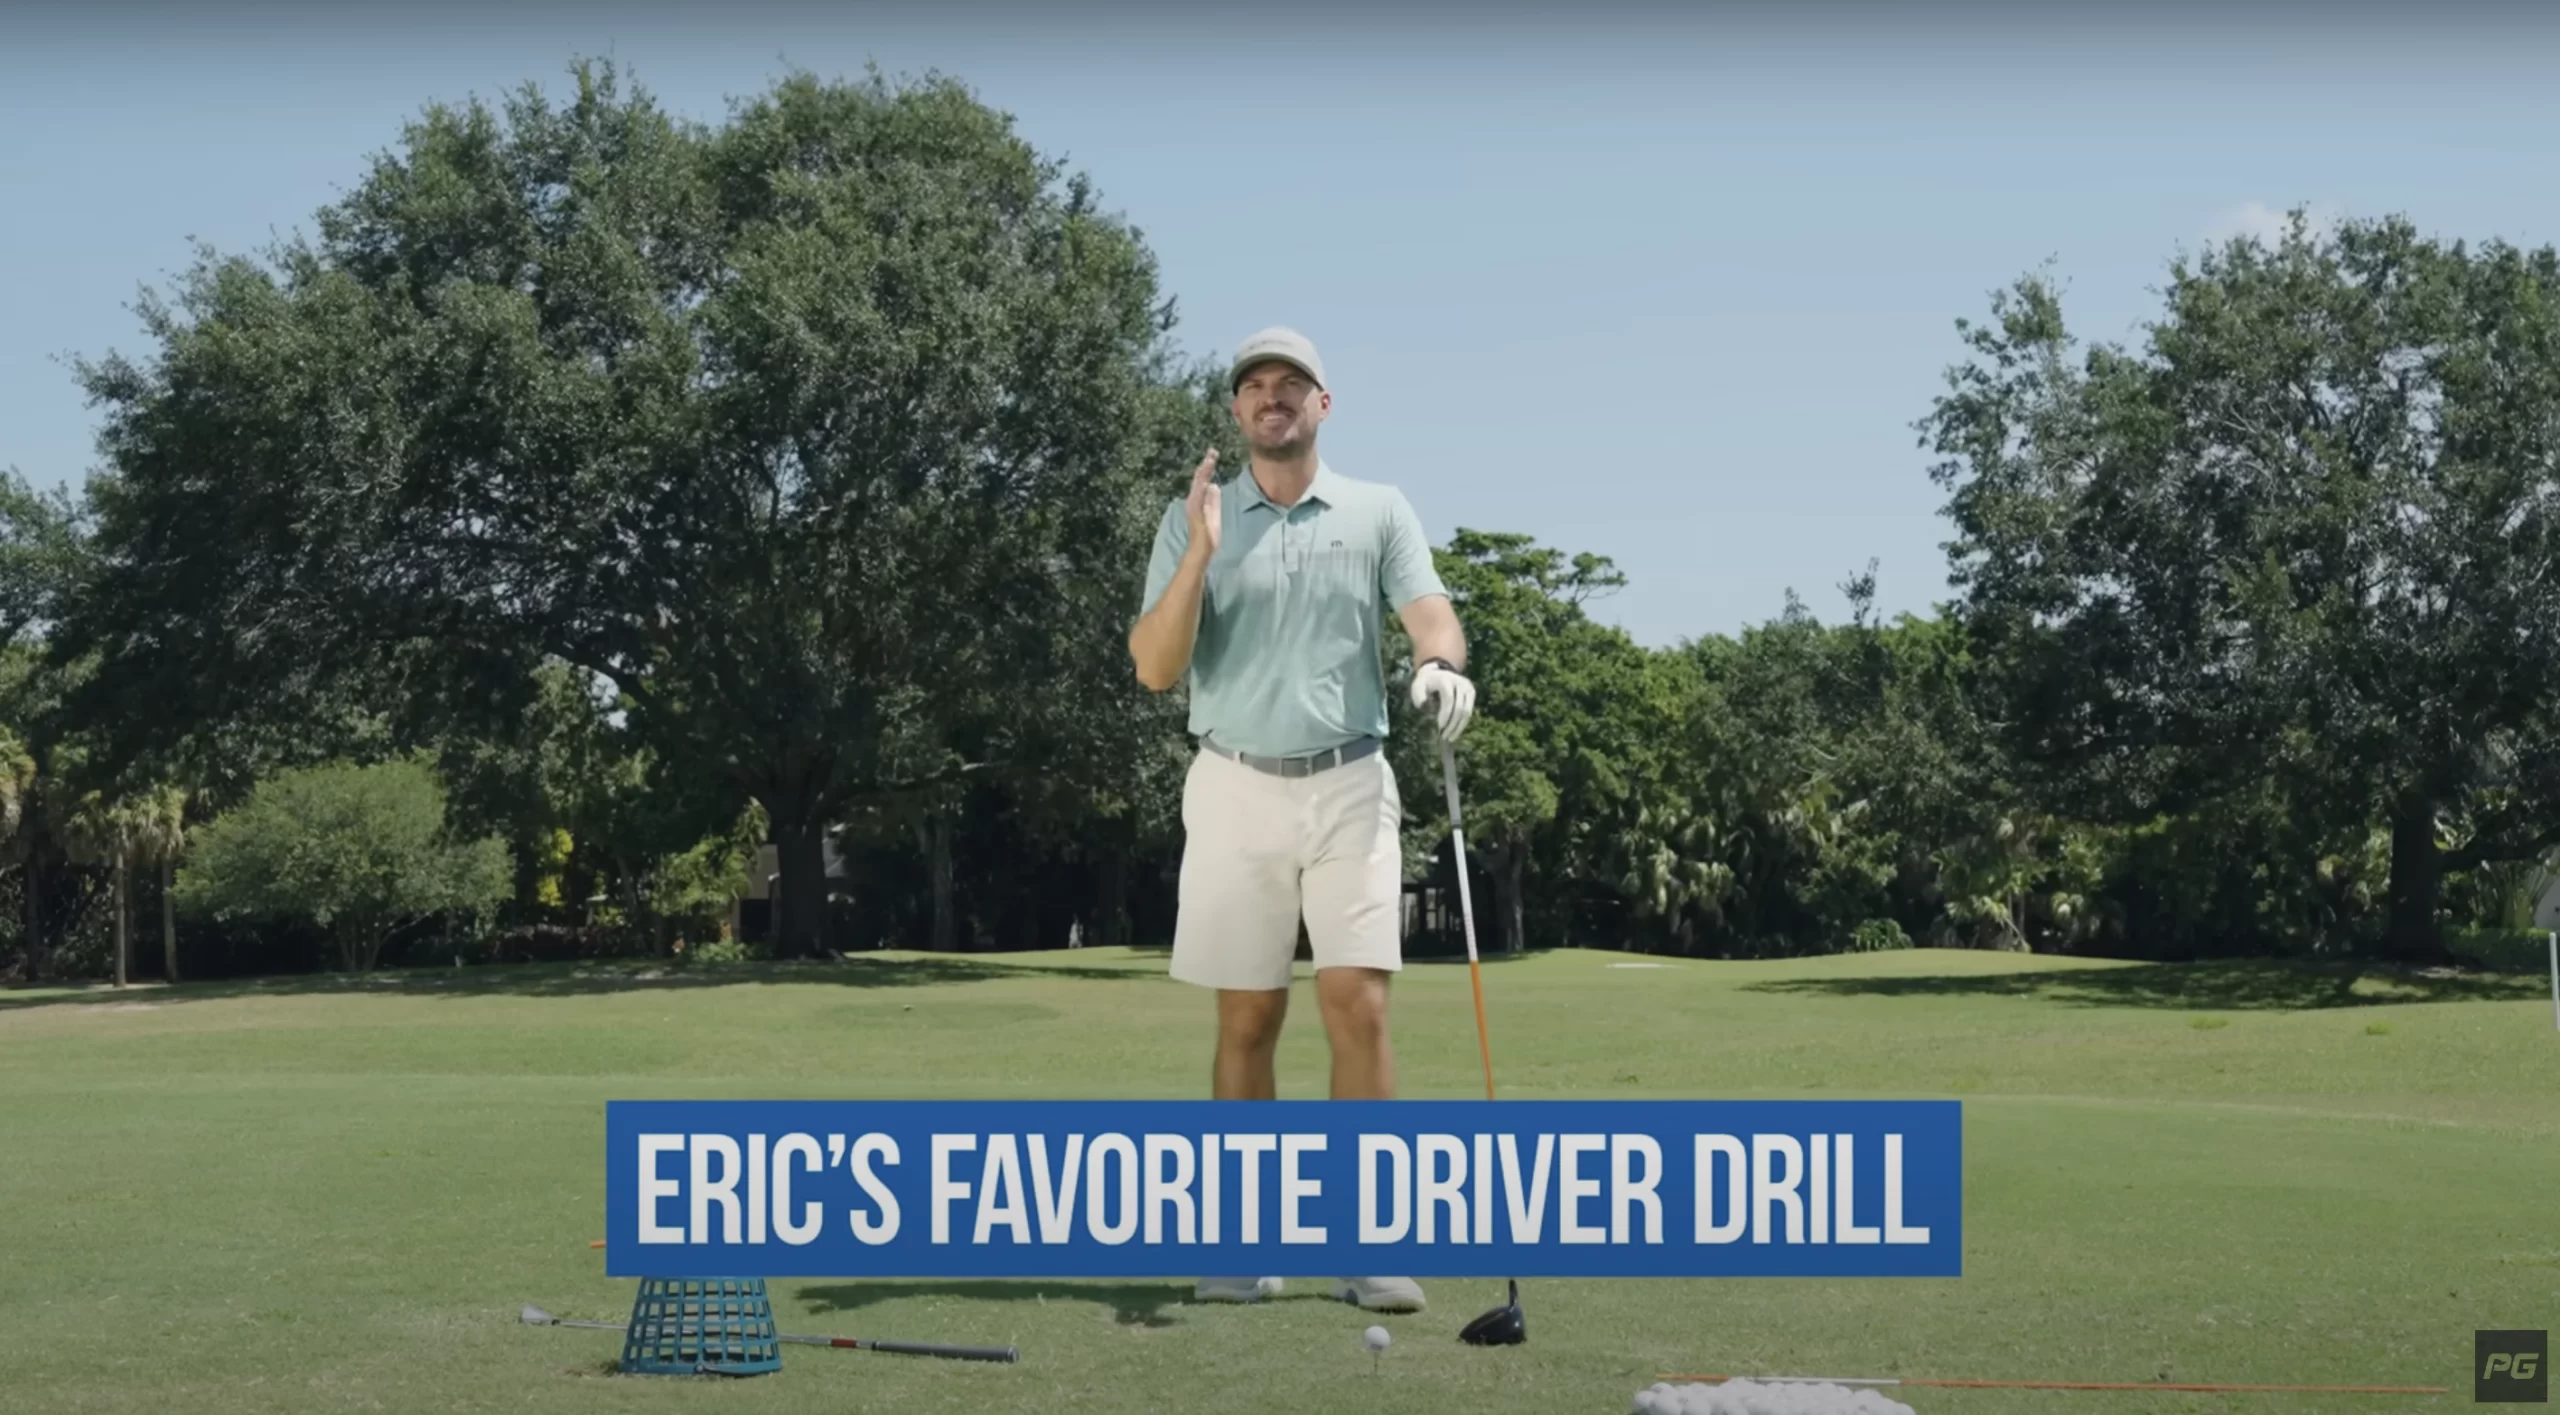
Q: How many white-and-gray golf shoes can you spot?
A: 2